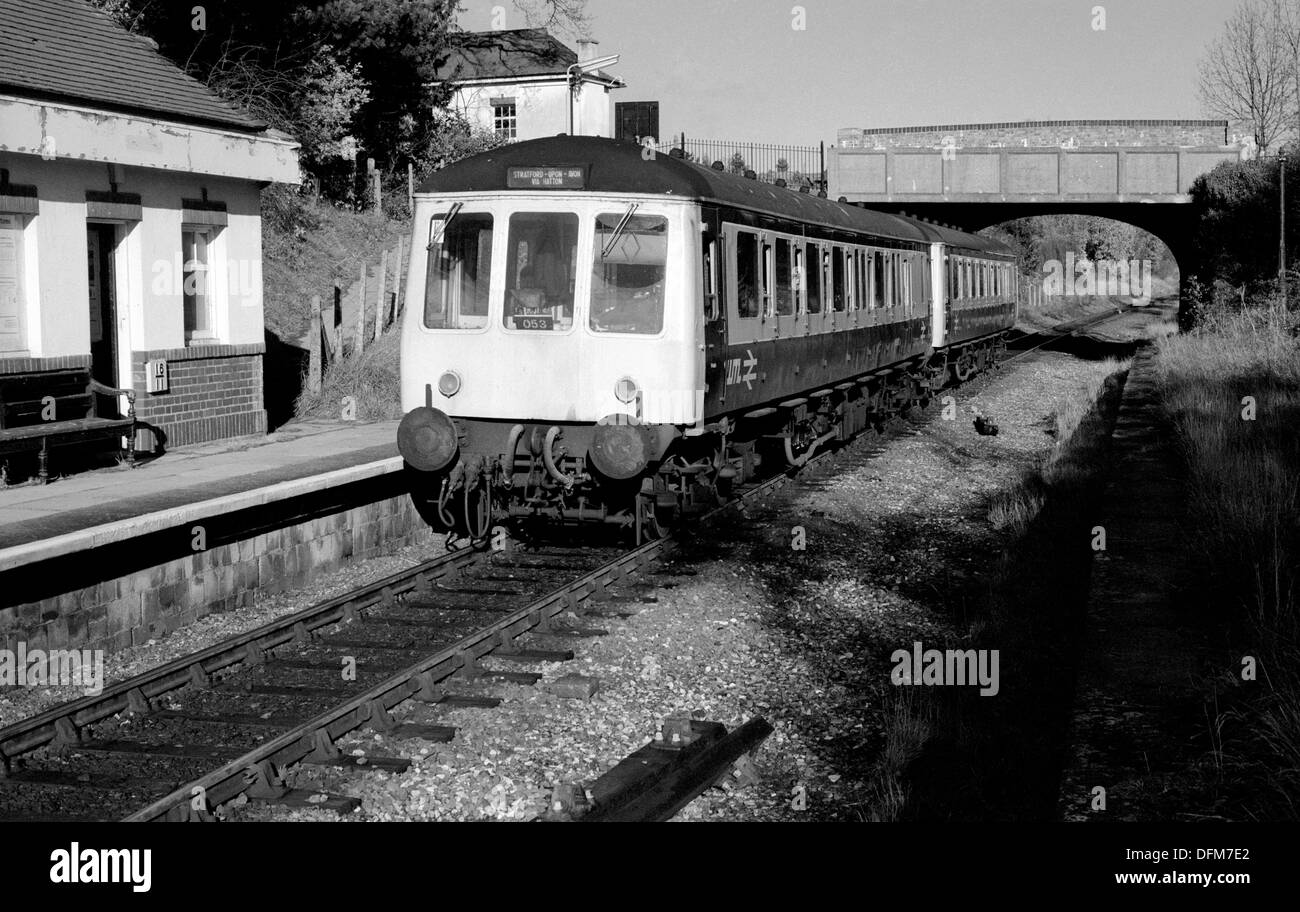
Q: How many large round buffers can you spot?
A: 2